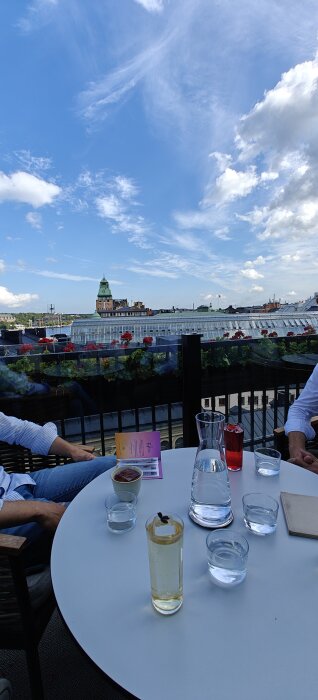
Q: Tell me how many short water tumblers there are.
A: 4